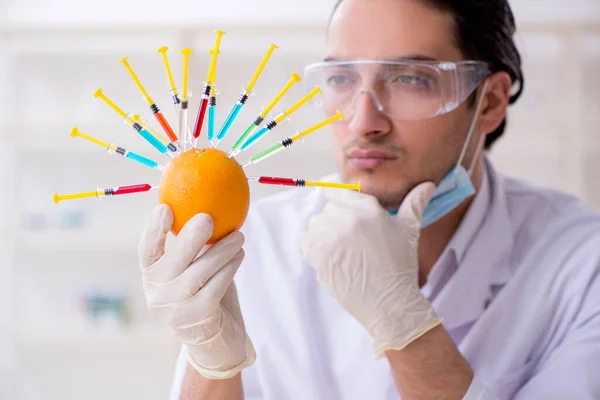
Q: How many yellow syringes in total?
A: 14